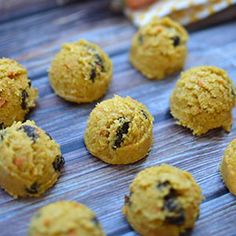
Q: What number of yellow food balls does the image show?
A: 9